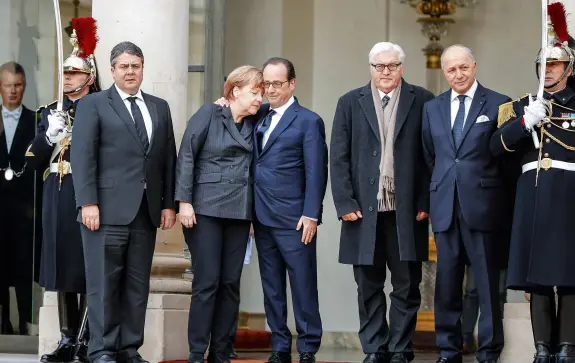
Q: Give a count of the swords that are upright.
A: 2